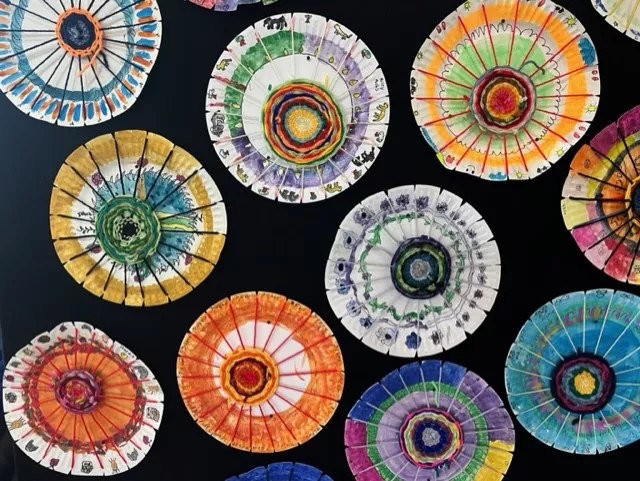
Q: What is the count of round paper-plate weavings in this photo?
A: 13